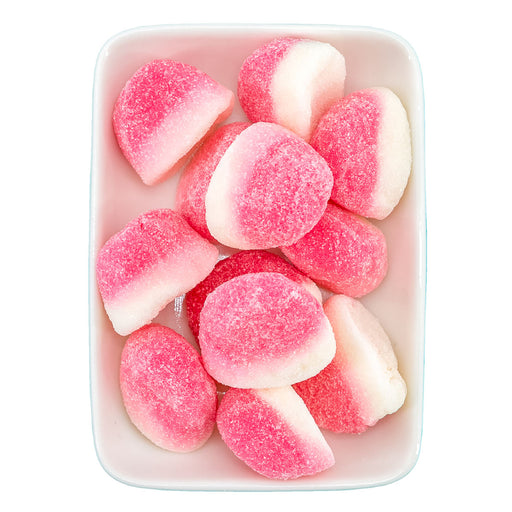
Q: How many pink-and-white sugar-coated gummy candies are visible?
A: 12